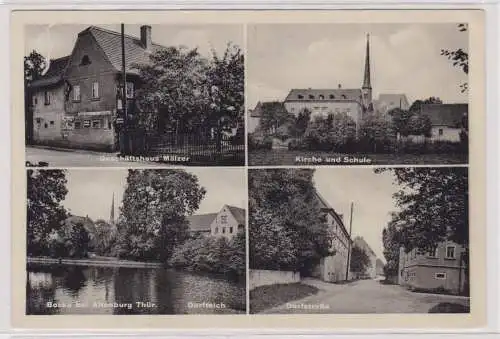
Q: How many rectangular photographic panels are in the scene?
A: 4